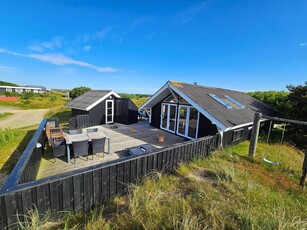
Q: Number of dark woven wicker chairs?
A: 5